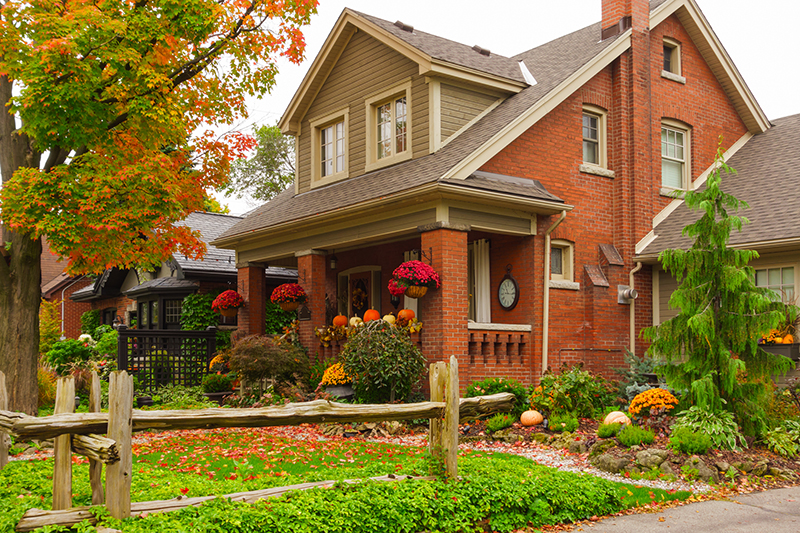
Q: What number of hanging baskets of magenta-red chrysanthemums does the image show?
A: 3